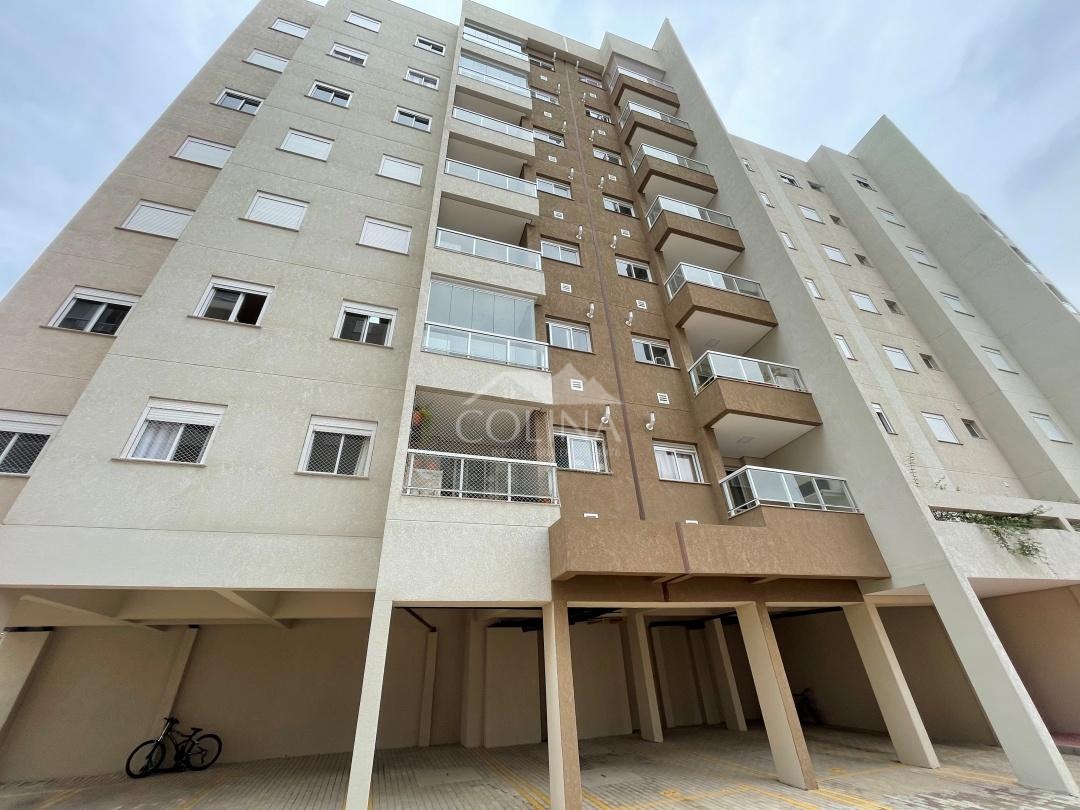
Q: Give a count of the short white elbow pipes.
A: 14